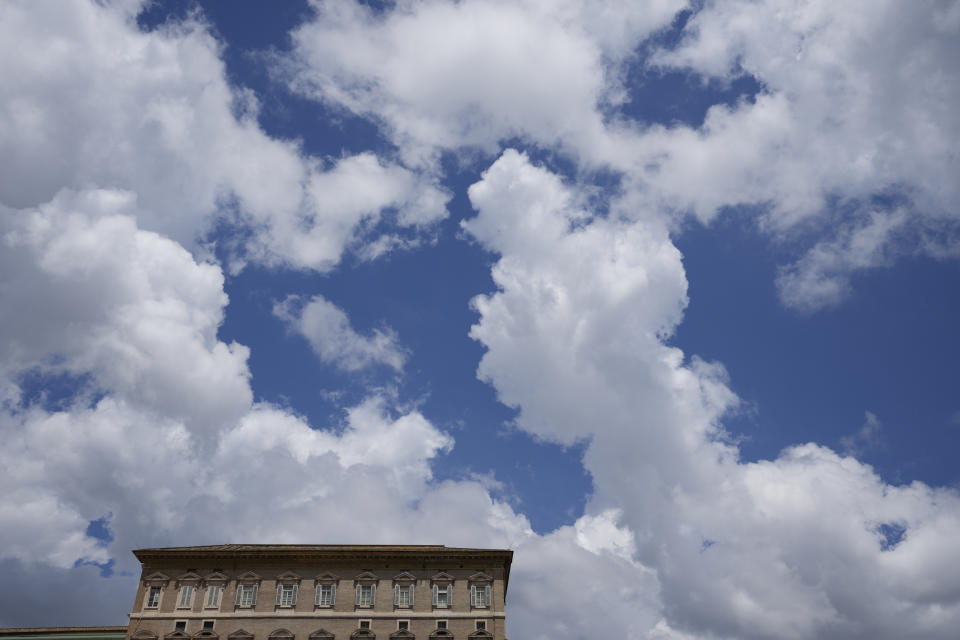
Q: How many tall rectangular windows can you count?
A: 10